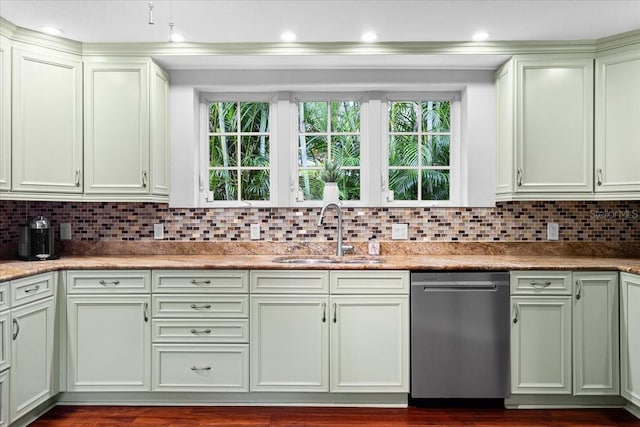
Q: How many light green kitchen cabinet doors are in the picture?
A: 12